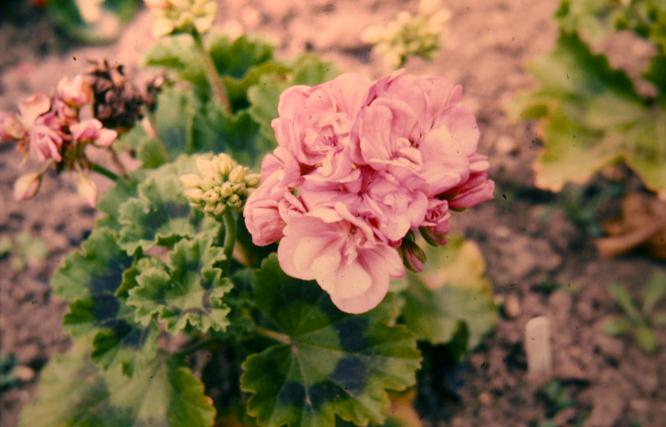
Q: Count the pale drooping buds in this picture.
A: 2